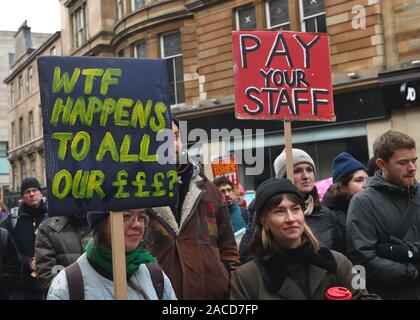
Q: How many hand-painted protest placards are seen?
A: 2